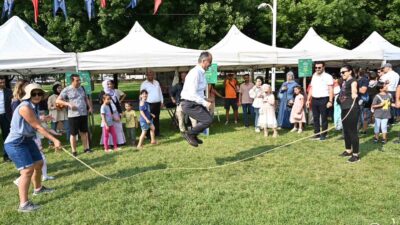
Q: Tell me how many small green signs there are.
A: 3